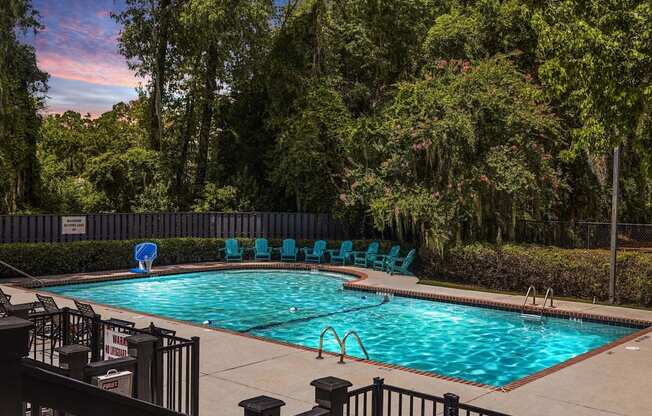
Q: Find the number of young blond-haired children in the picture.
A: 0